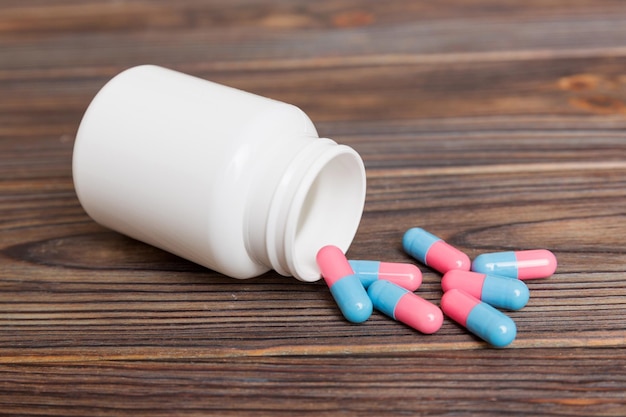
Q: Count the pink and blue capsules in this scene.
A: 7